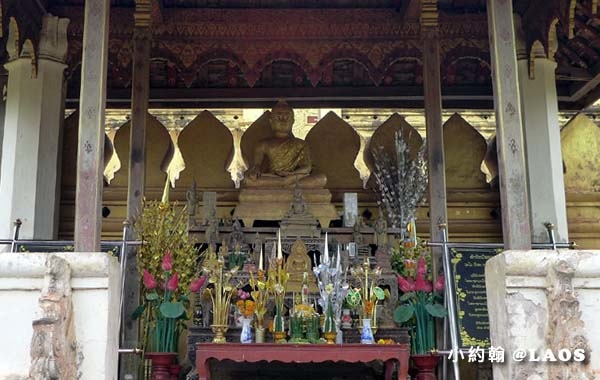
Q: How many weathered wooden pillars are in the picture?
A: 4